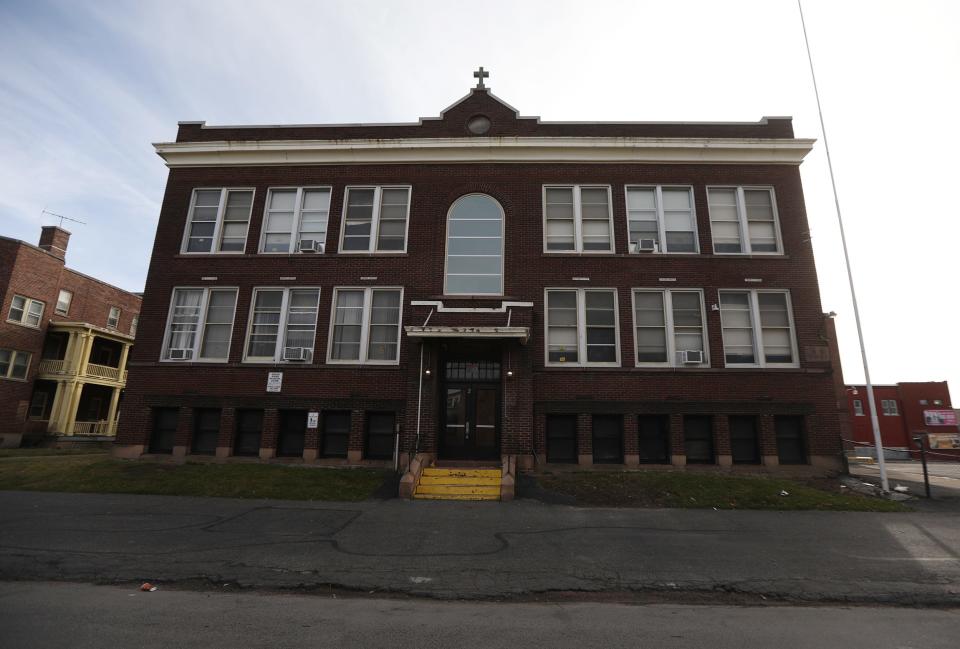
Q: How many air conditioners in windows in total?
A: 5